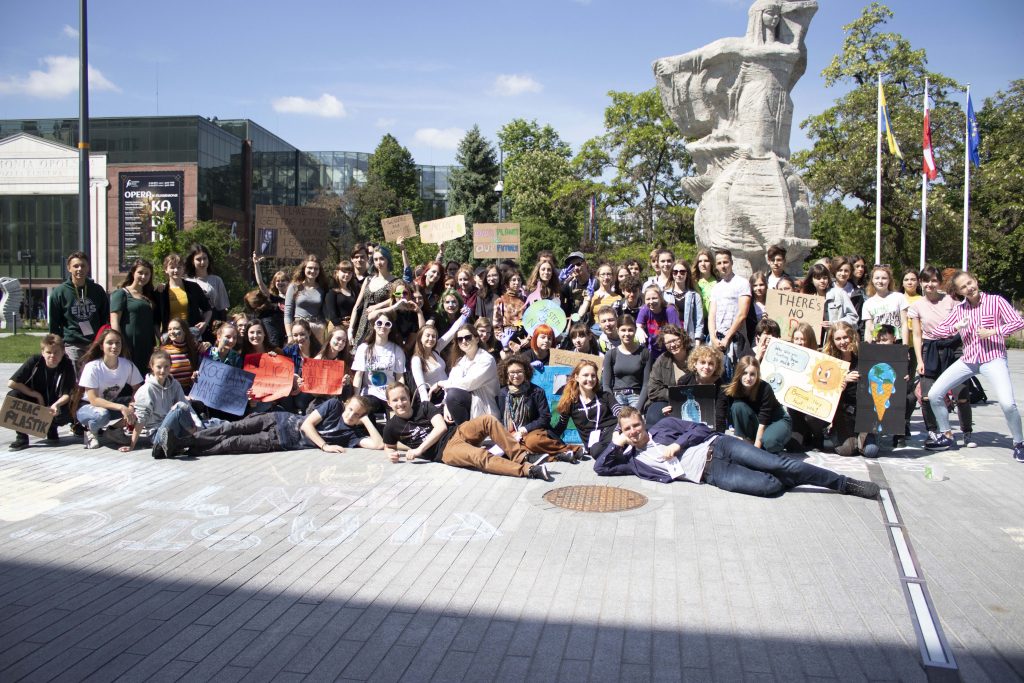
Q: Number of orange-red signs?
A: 2